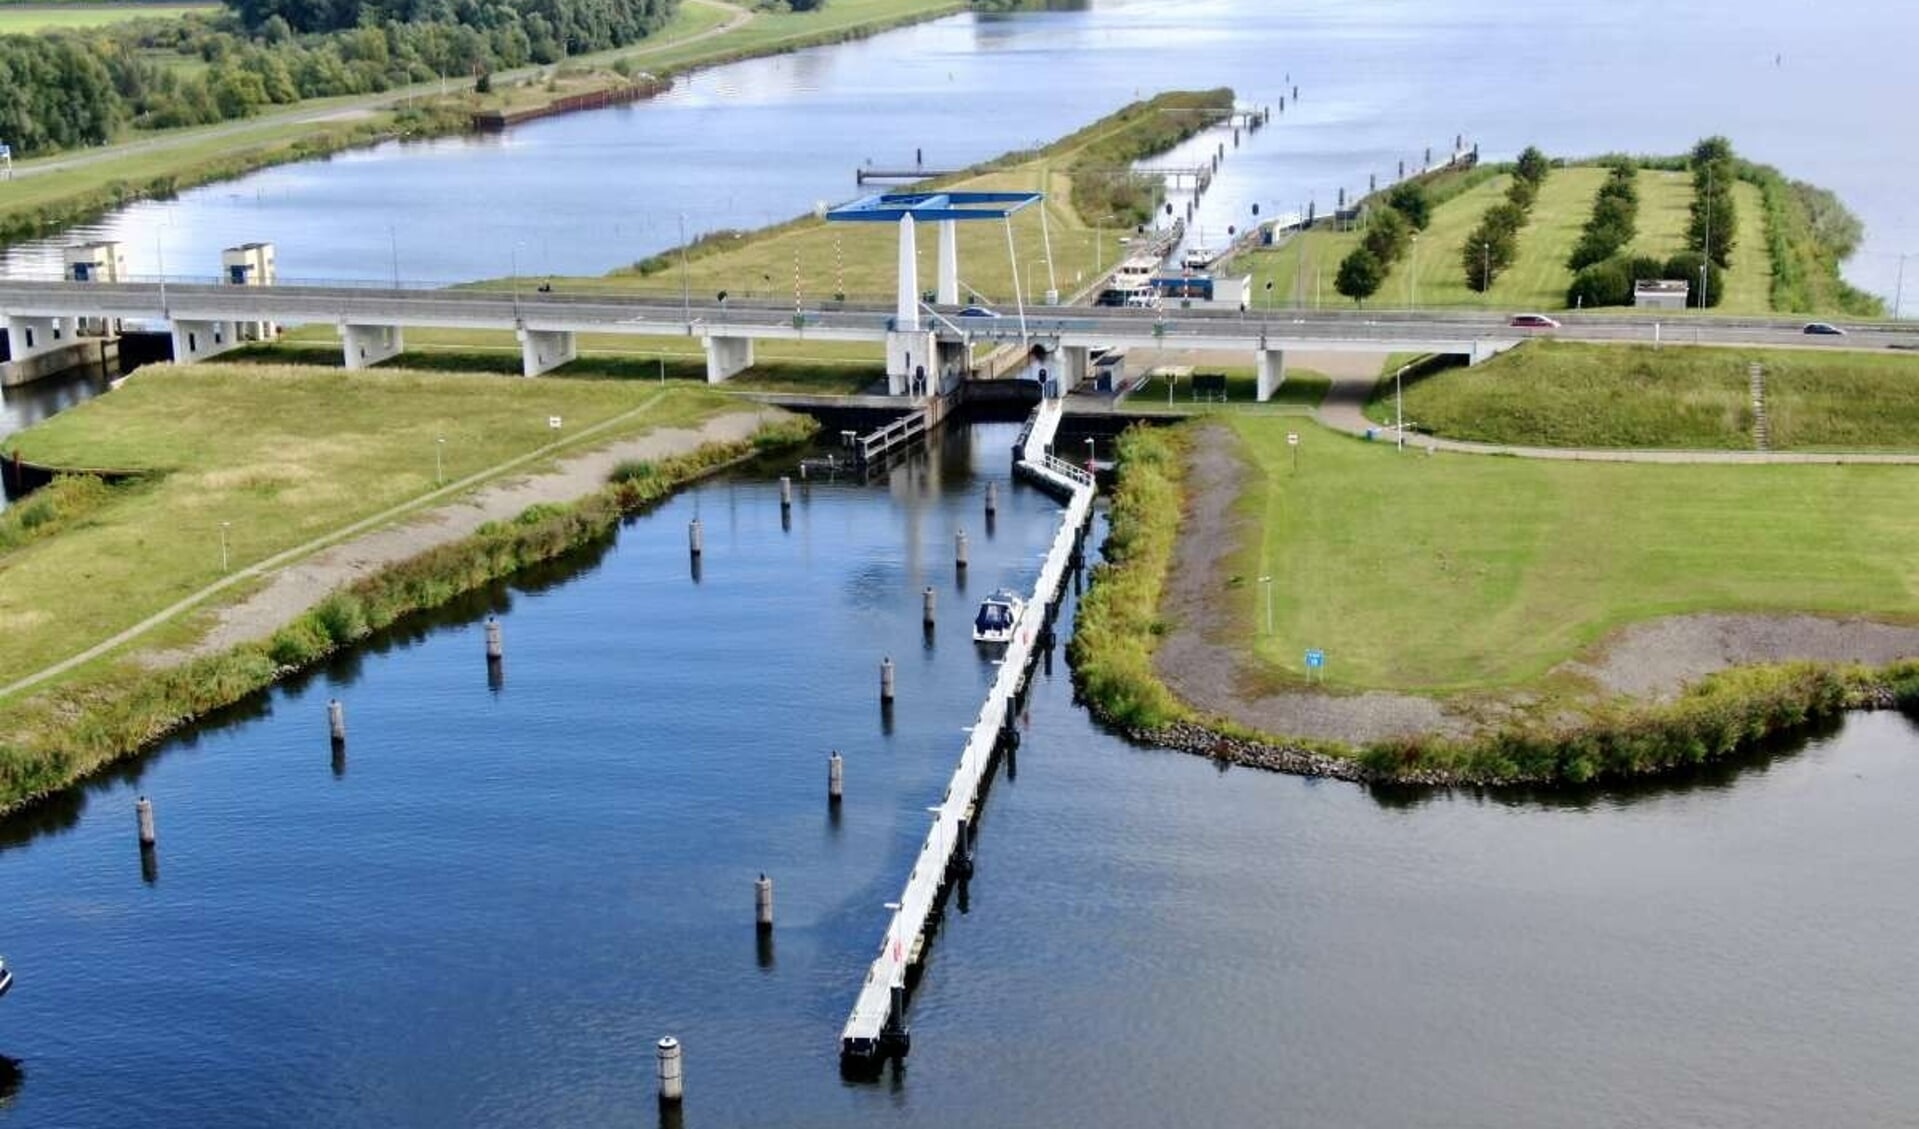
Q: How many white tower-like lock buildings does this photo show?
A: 2